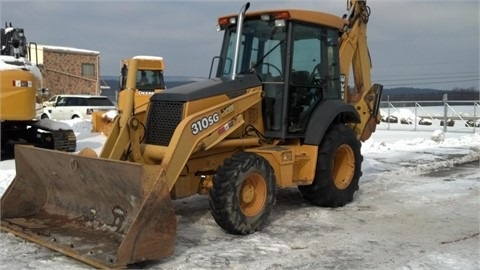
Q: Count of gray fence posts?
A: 4